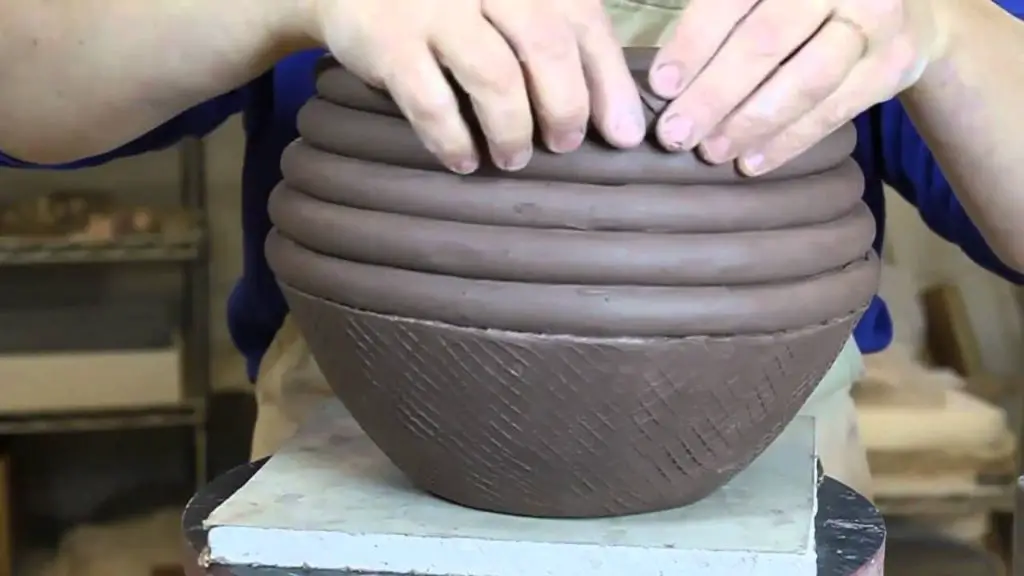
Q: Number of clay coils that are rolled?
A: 5